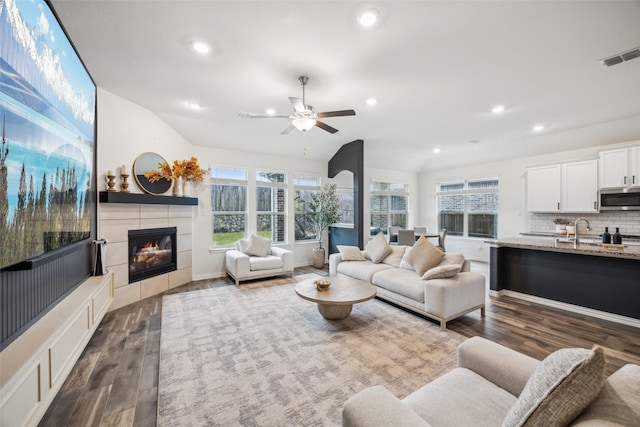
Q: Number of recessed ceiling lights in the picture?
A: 8